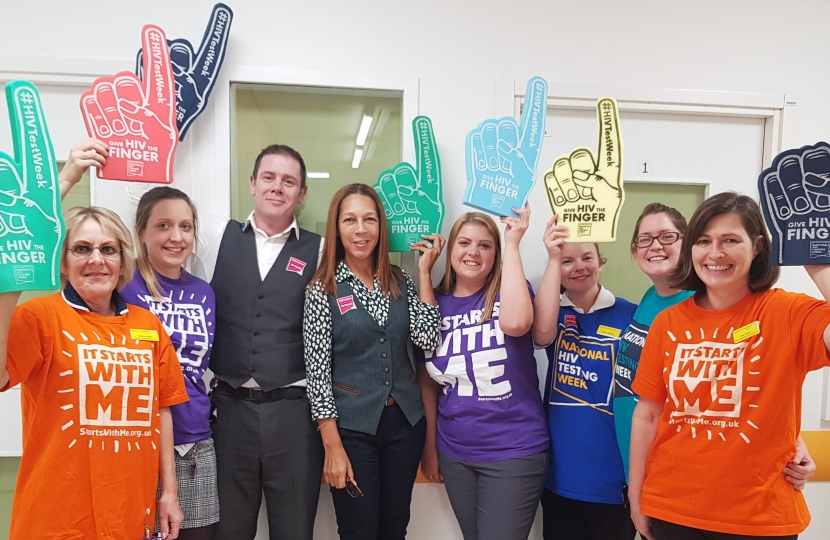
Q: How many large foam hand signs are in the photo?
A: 7